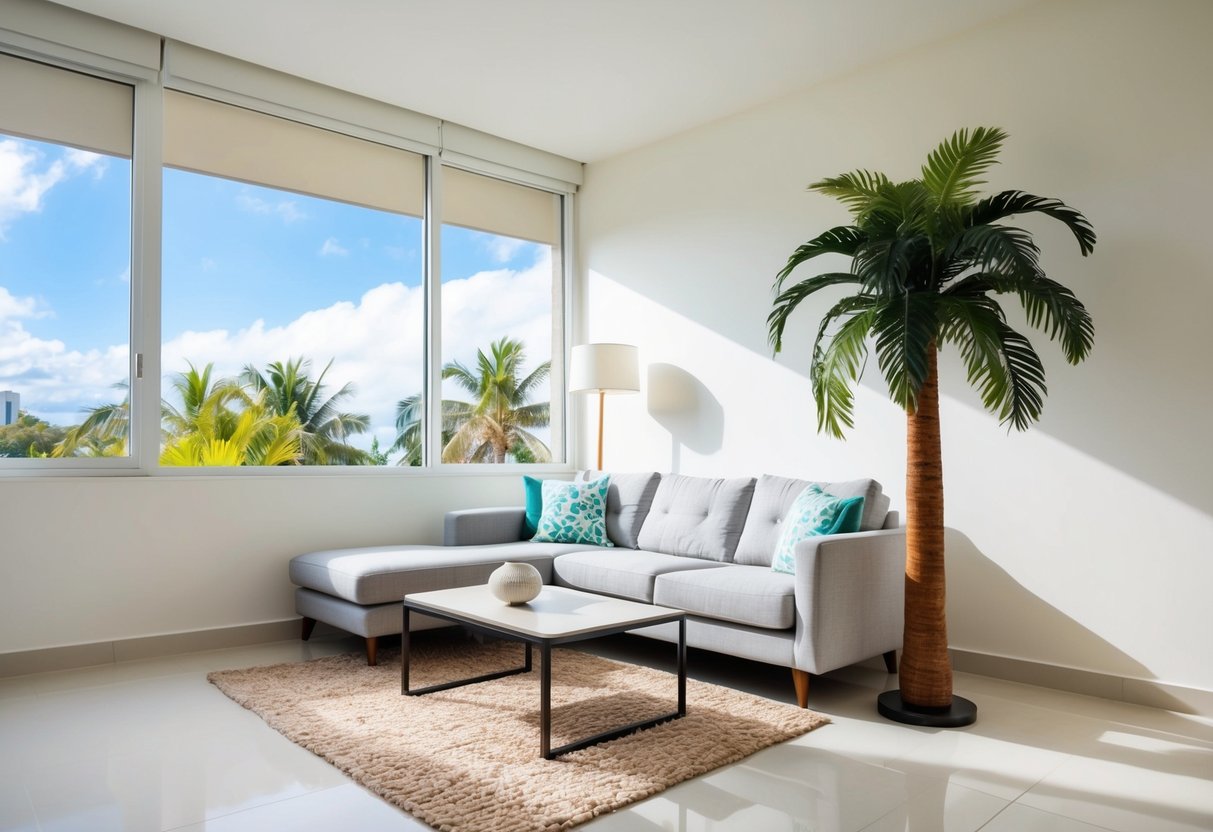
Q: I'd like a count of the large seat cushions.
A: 3